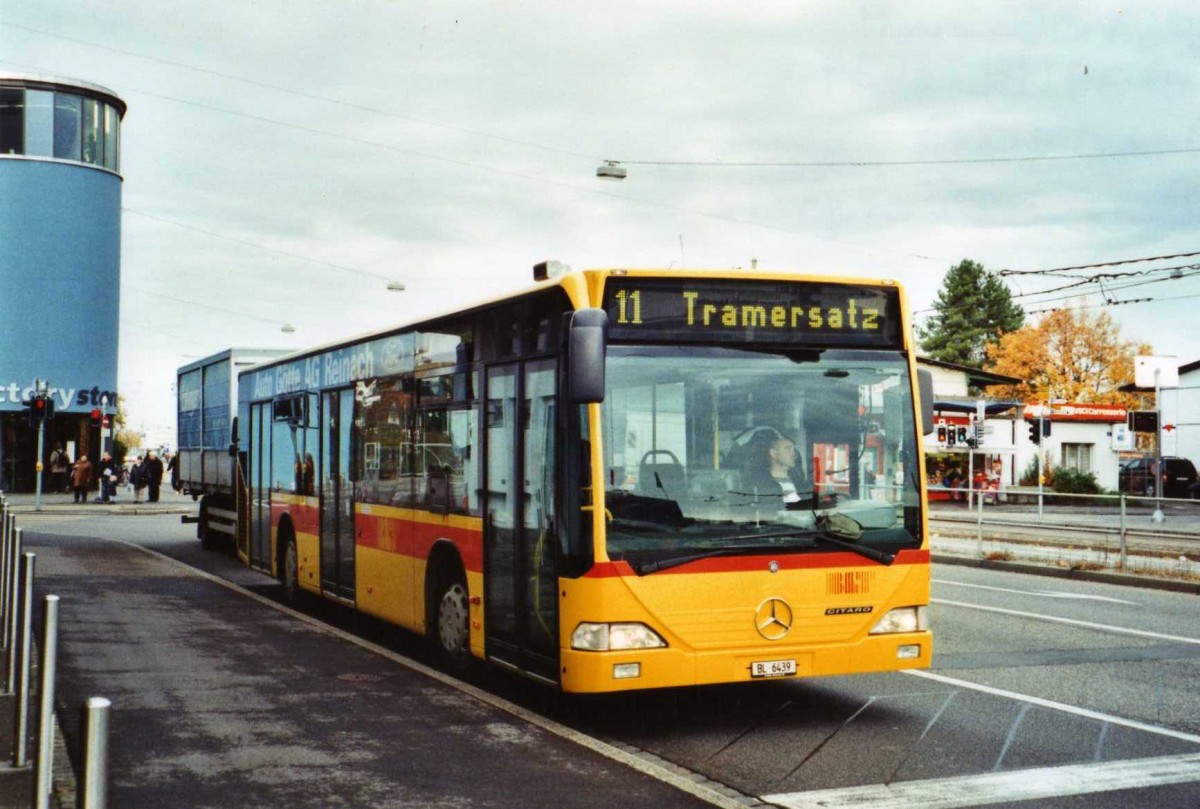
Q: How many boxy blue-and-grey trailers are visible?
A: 1